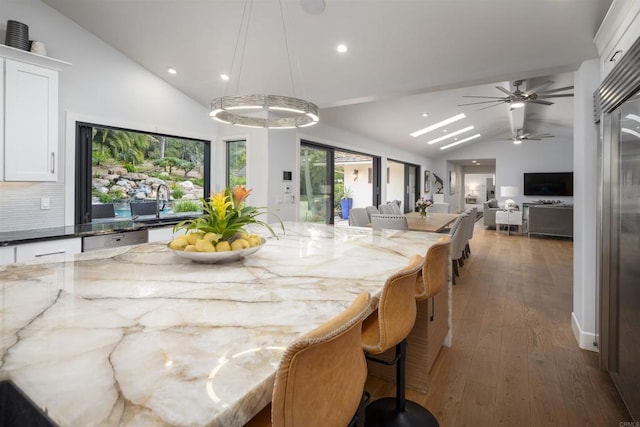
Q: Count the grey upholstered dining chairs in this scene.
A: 10